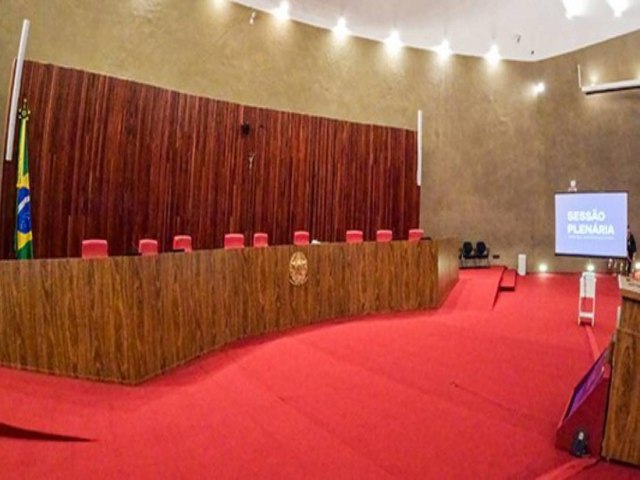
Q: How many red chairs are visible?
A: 9